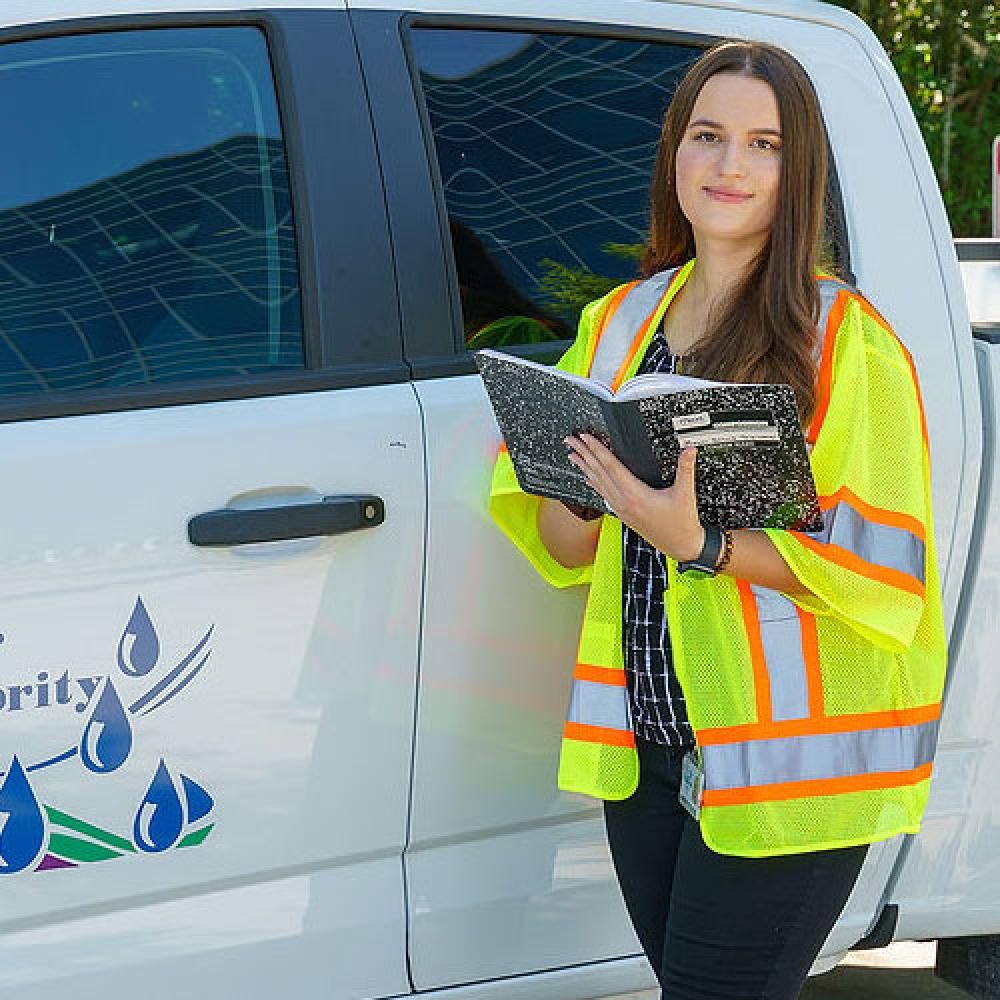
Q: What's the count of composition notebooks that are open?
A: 1